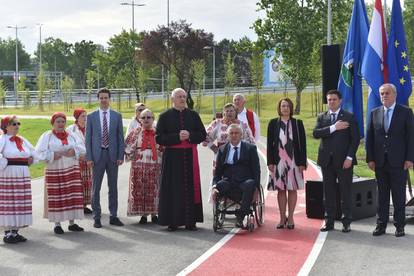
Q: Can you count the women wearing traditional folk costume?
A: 6